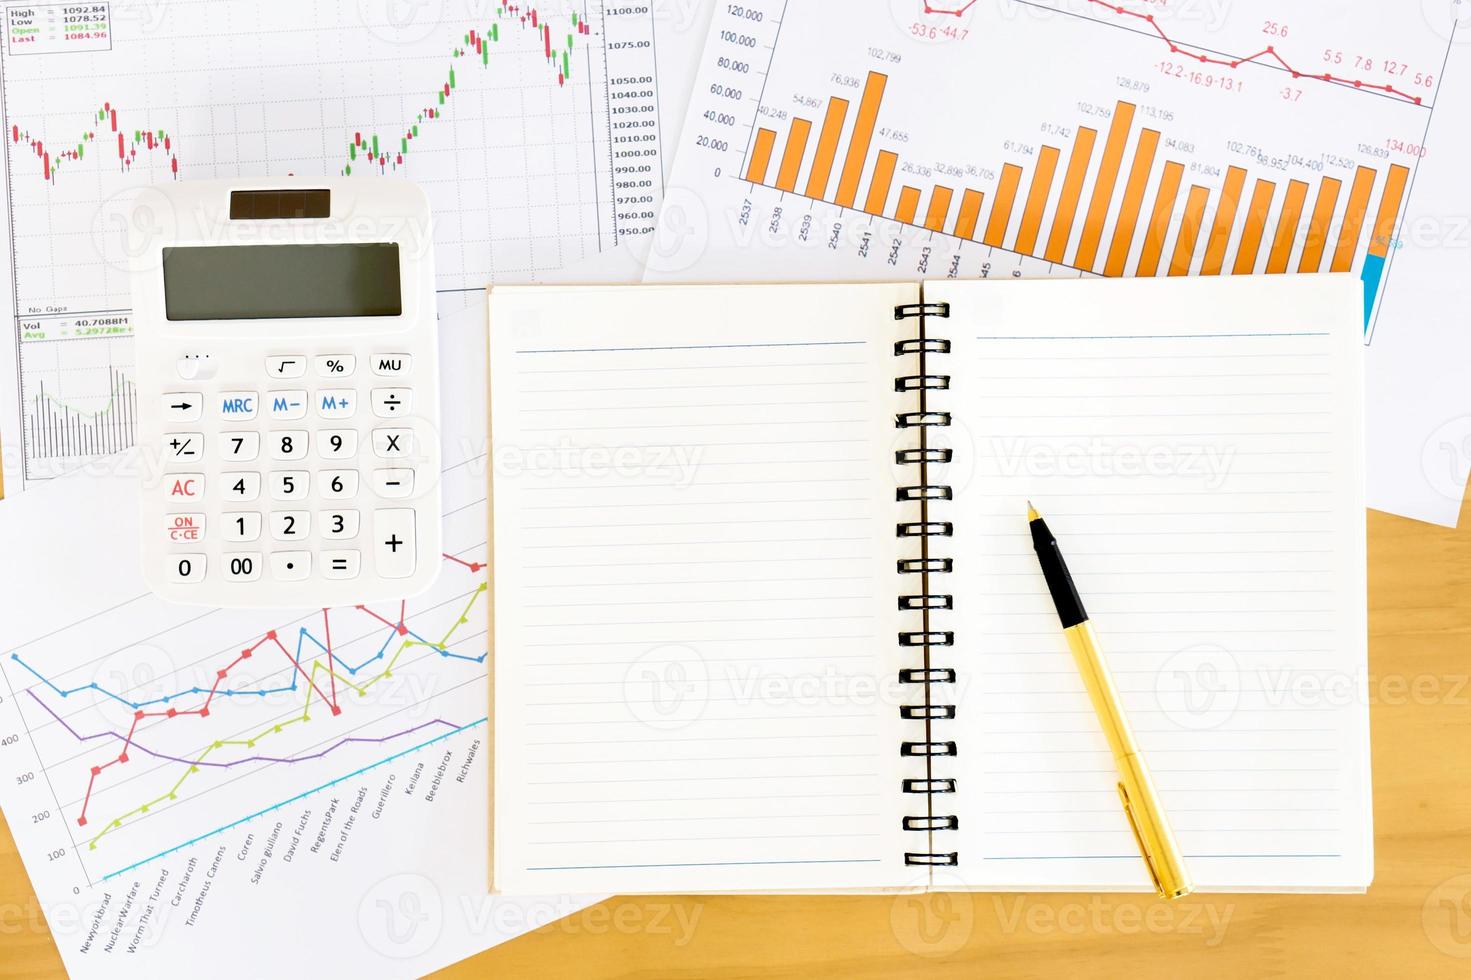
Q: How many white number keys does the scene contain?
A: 11